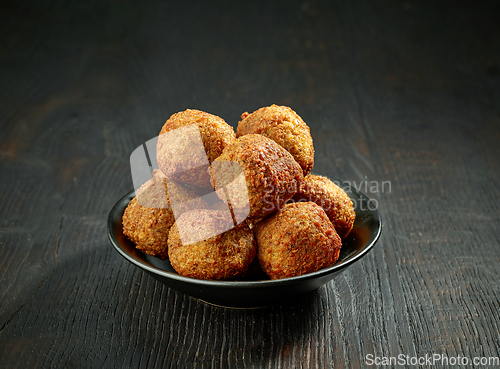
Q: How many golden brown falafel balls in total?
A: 7